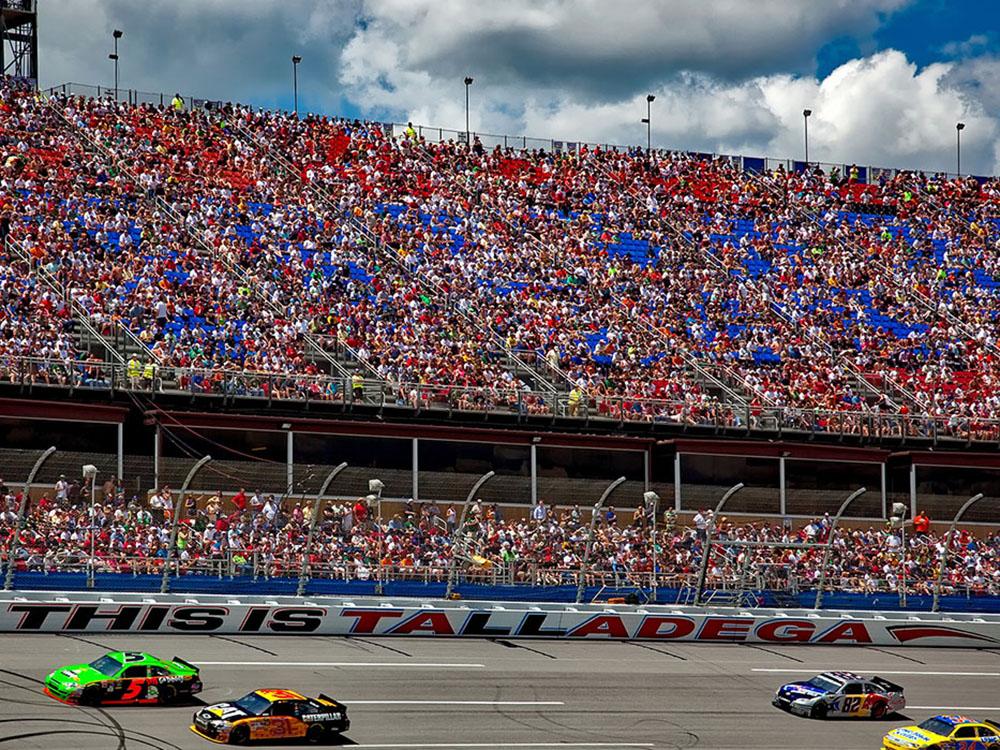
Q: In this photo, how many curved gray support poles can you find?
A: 8